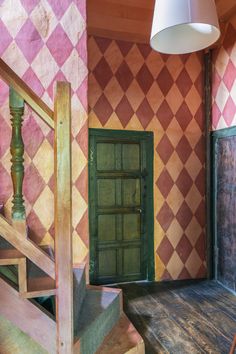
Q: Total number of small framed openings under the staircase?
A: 2